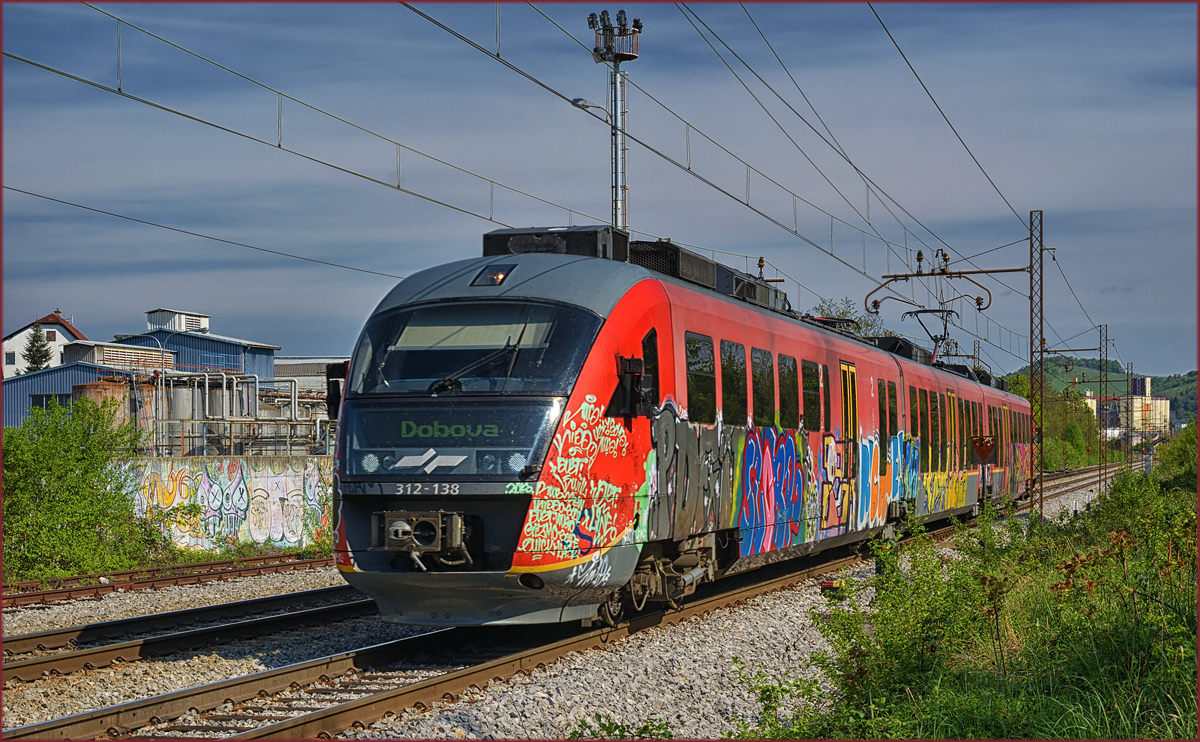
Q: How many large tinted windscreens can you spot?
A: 1